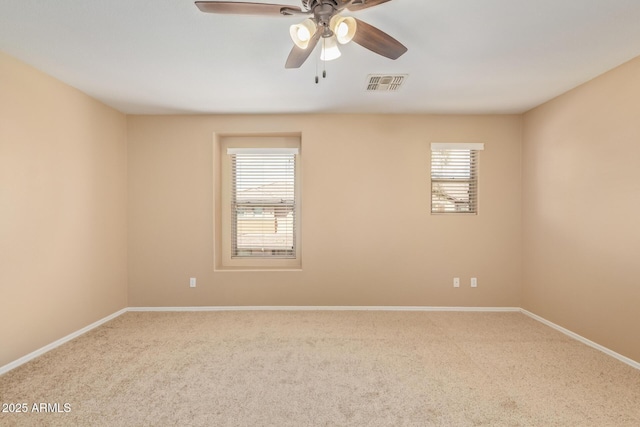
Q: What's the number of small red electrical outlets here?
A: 0